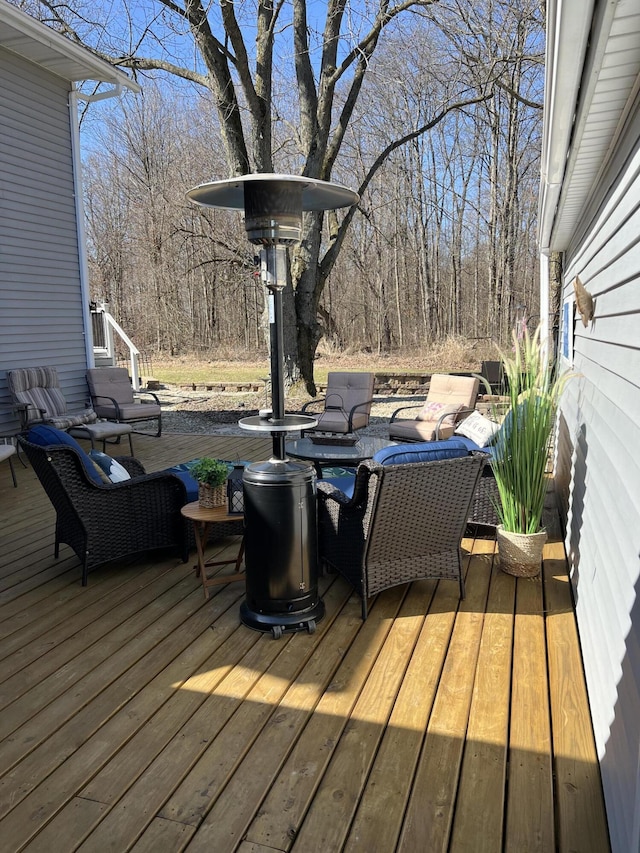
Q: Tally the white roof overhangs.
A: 2